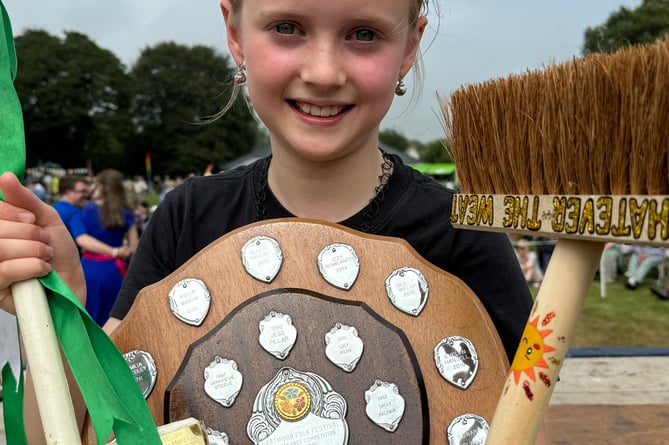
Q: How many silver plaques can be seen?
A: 13